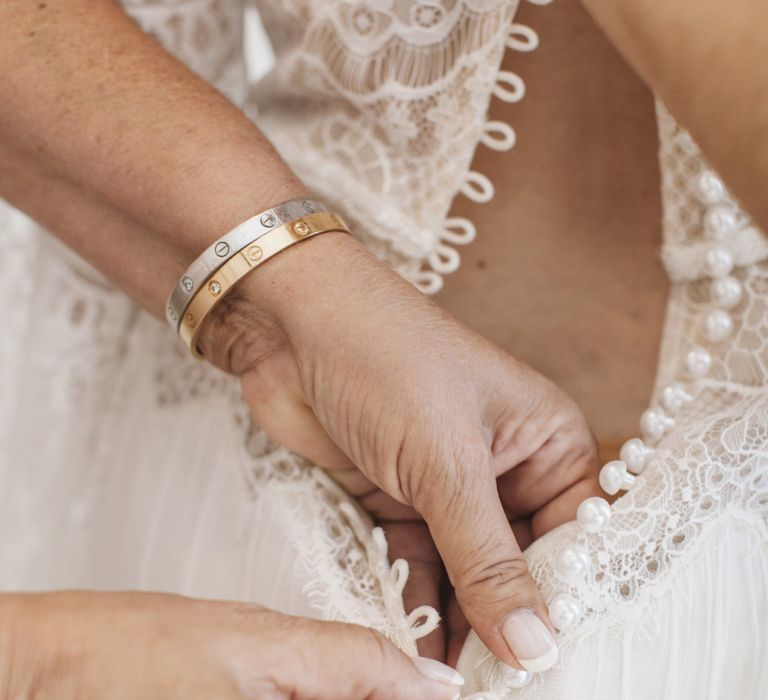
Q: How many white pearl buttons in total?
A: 15